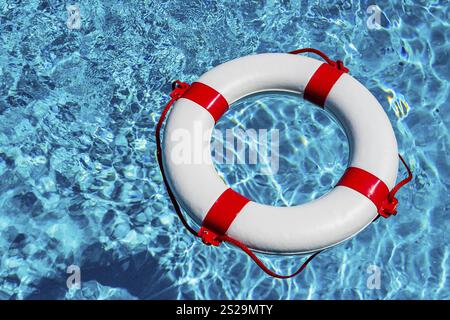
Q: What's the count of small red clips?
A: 4